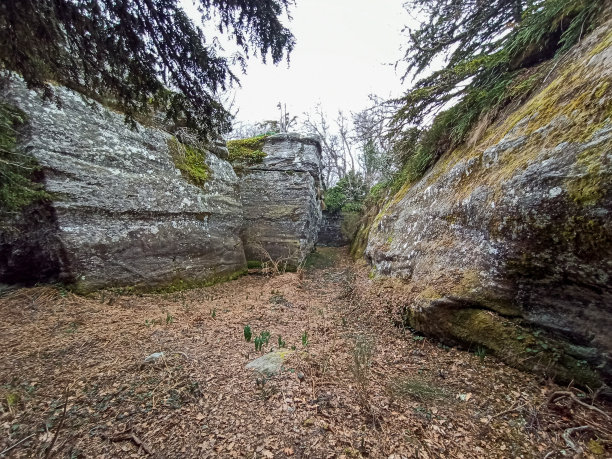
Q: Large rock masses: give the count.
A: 3